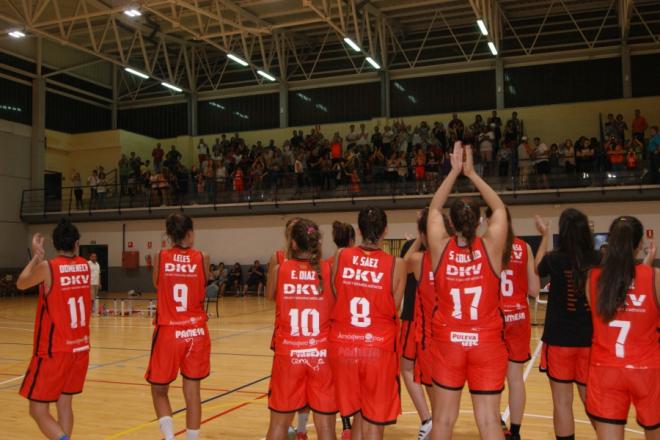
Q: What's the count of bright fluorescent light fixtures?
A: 10